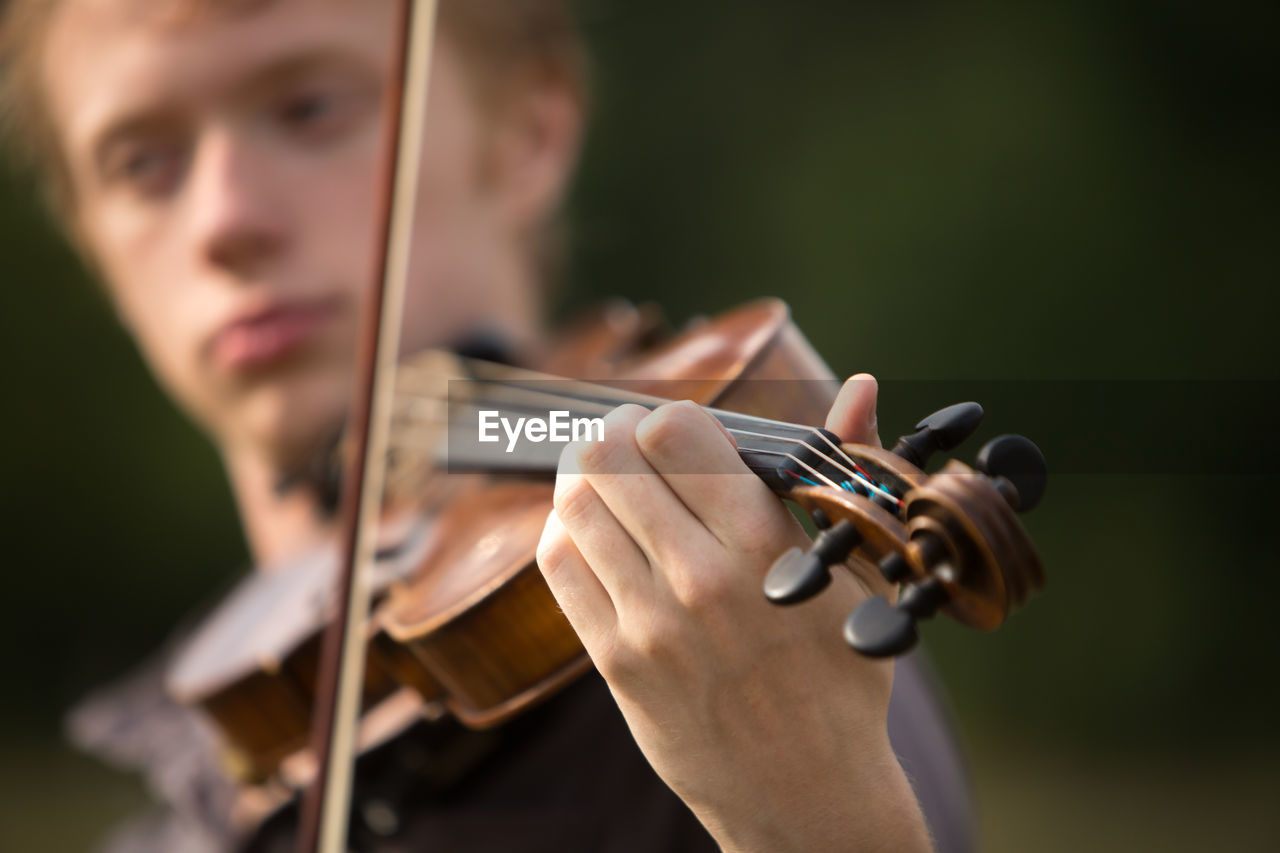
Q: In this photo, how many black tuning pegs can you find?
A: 4